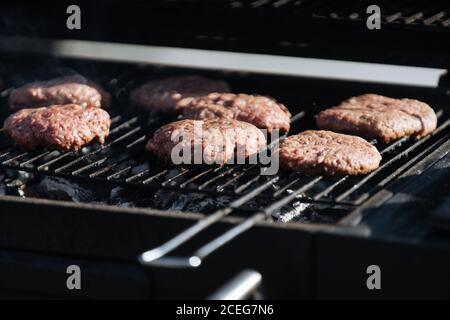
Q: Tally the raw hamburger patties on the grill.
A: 7